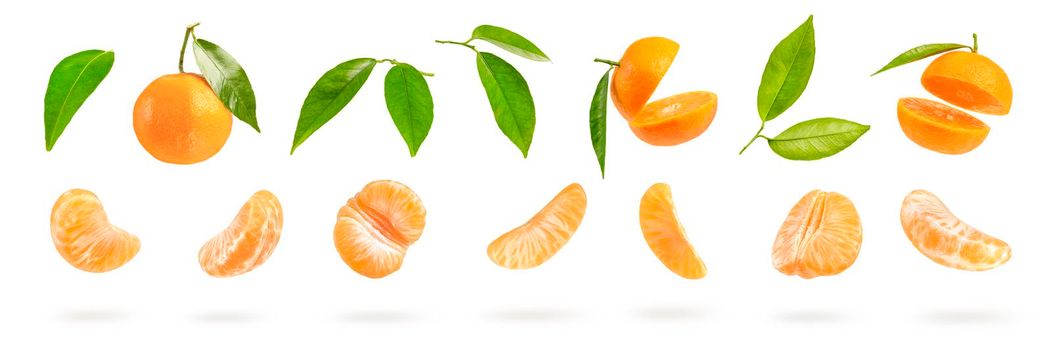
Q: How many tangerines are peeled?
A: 7